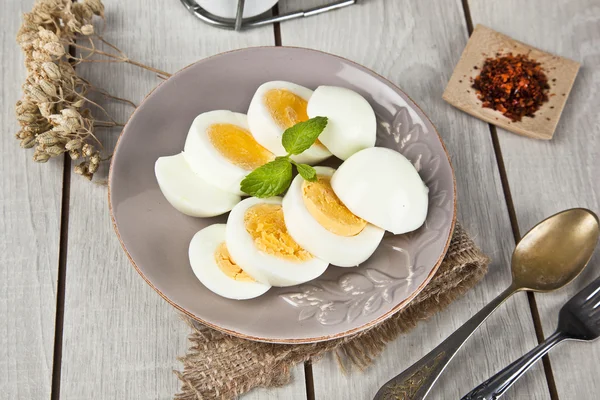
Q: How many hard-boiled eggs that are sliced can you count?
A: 2